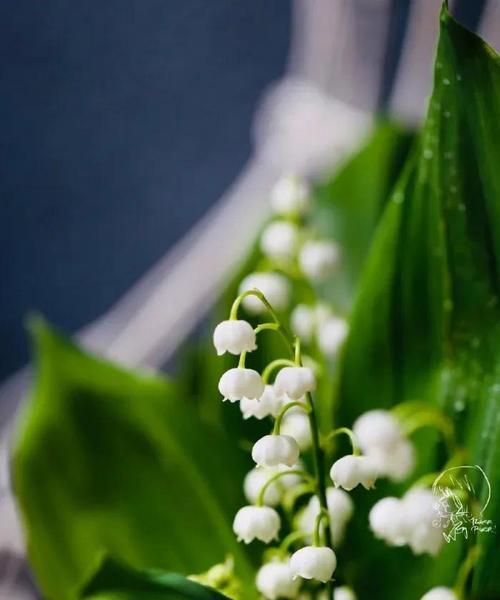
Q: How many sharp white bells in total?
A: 7